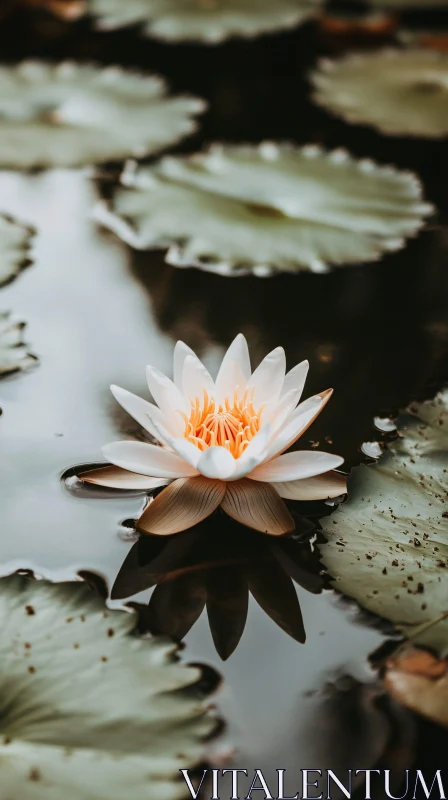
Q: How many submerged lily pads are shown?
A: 0